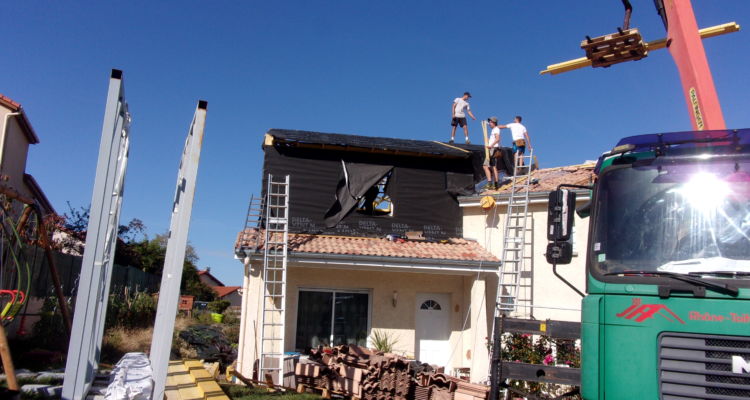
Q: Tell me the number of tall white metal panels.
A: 2